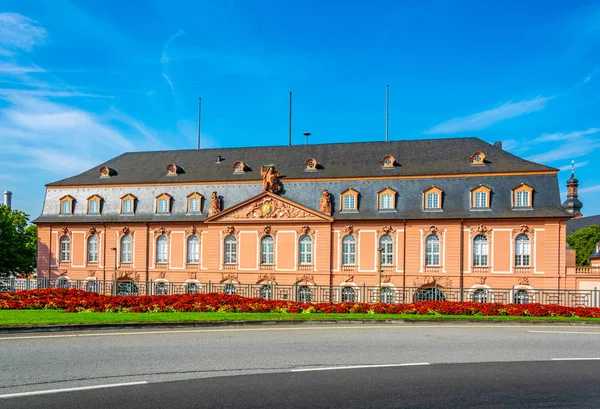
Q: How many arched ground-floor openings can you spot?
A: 13